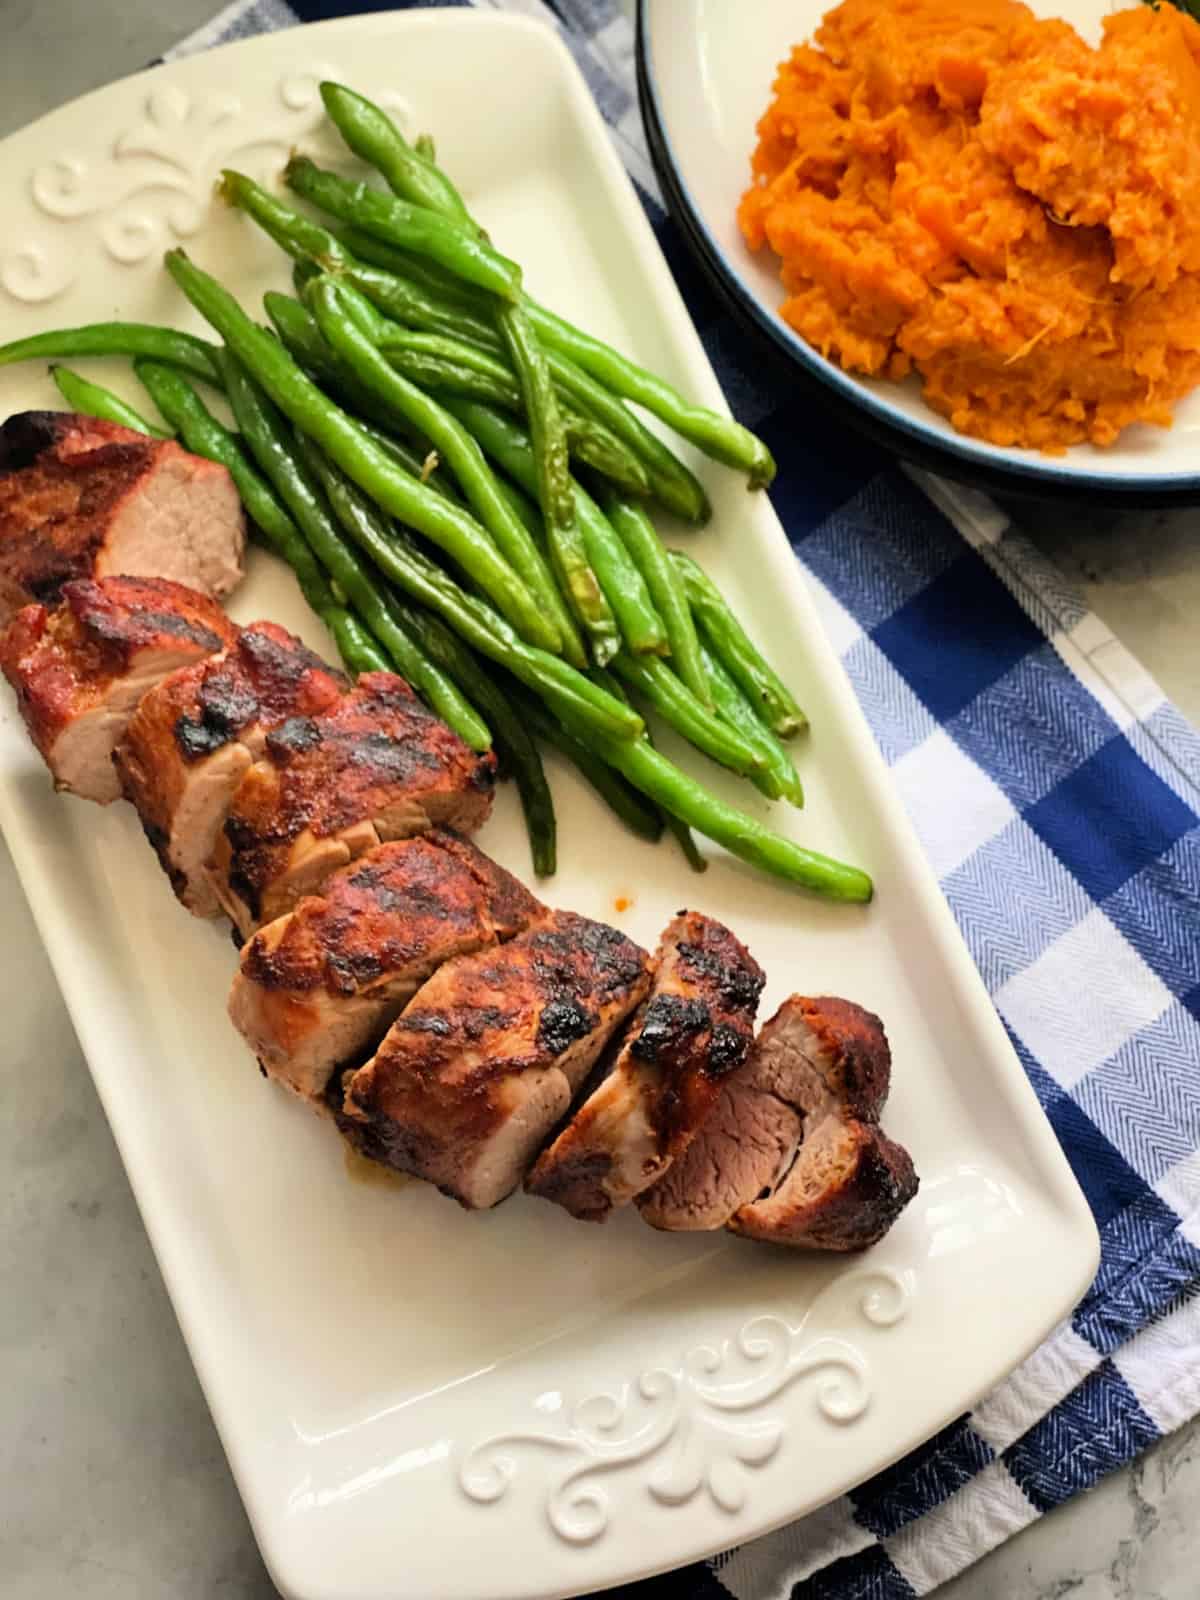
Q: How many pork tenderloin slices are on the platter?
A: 8